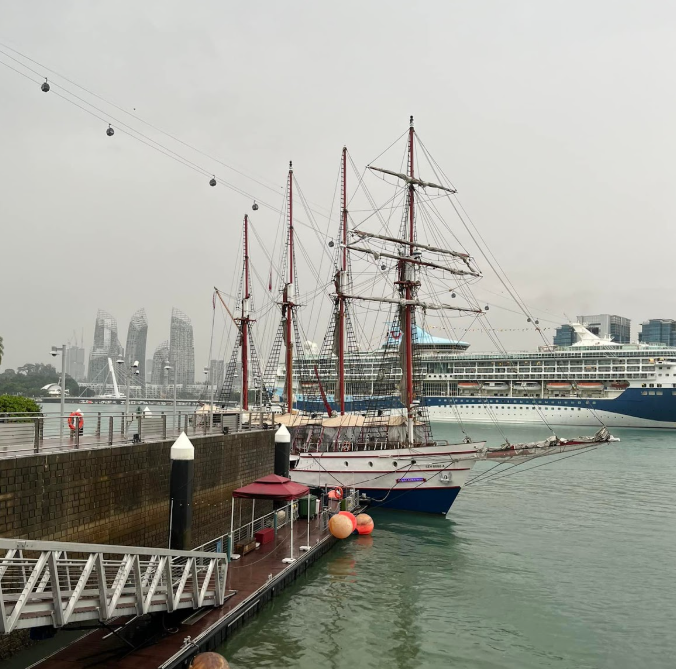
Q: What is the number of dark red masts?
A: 4